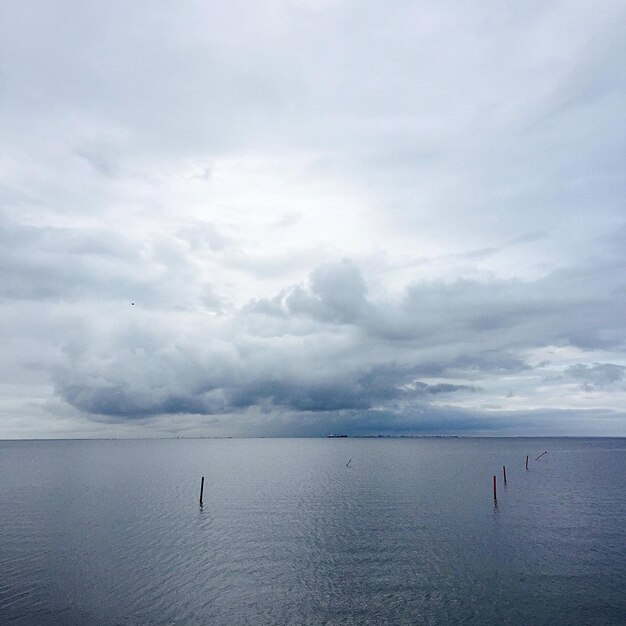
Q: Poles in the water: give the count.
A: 6